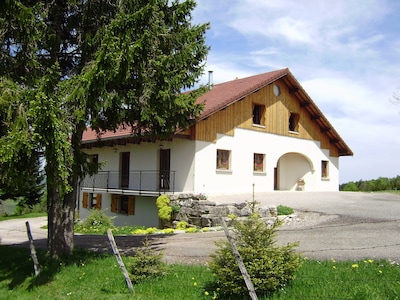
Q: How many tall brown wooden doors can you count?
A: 2